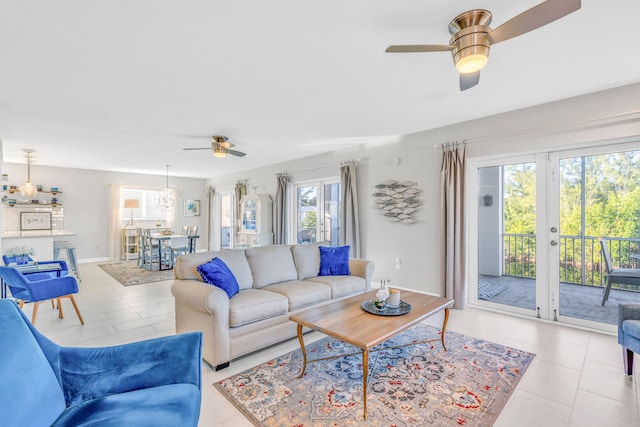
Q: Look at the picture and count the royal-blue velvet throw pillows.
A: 2